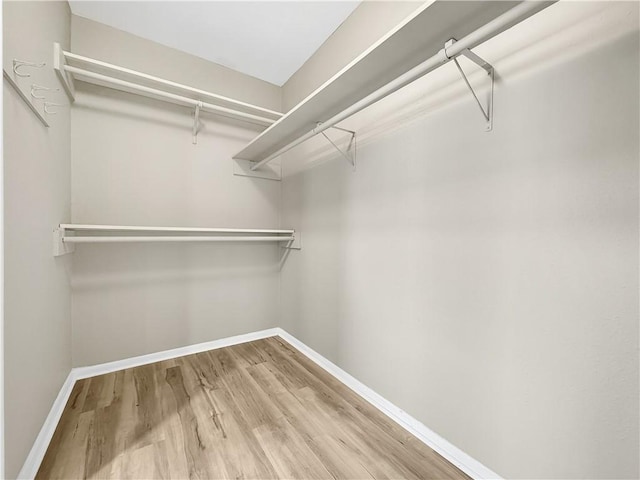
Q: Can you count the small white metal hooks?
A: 3